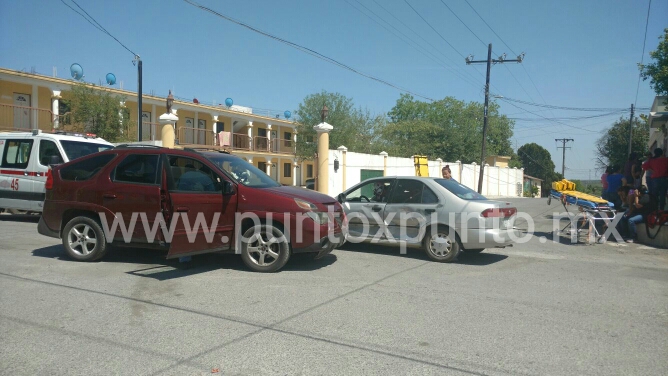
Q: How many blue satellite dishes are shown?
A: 4